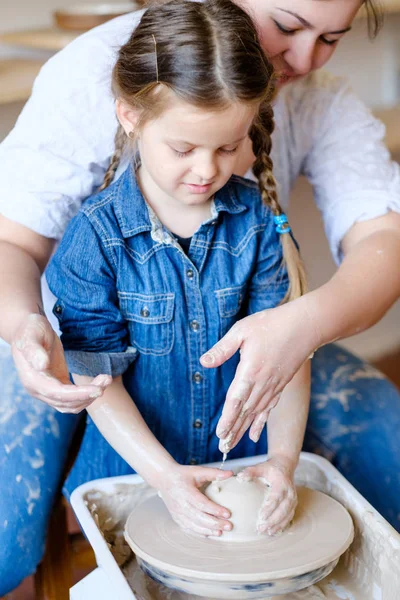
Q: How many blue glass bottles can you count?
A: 0